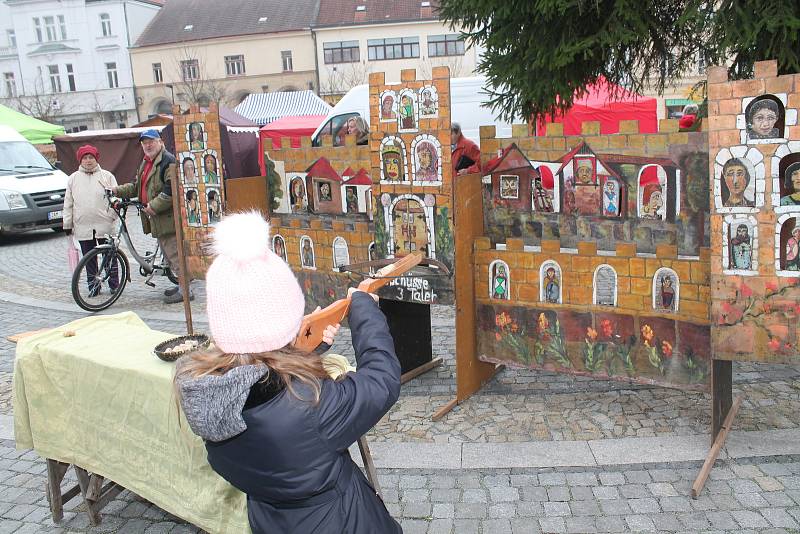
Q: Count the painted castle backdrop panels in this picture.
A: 5